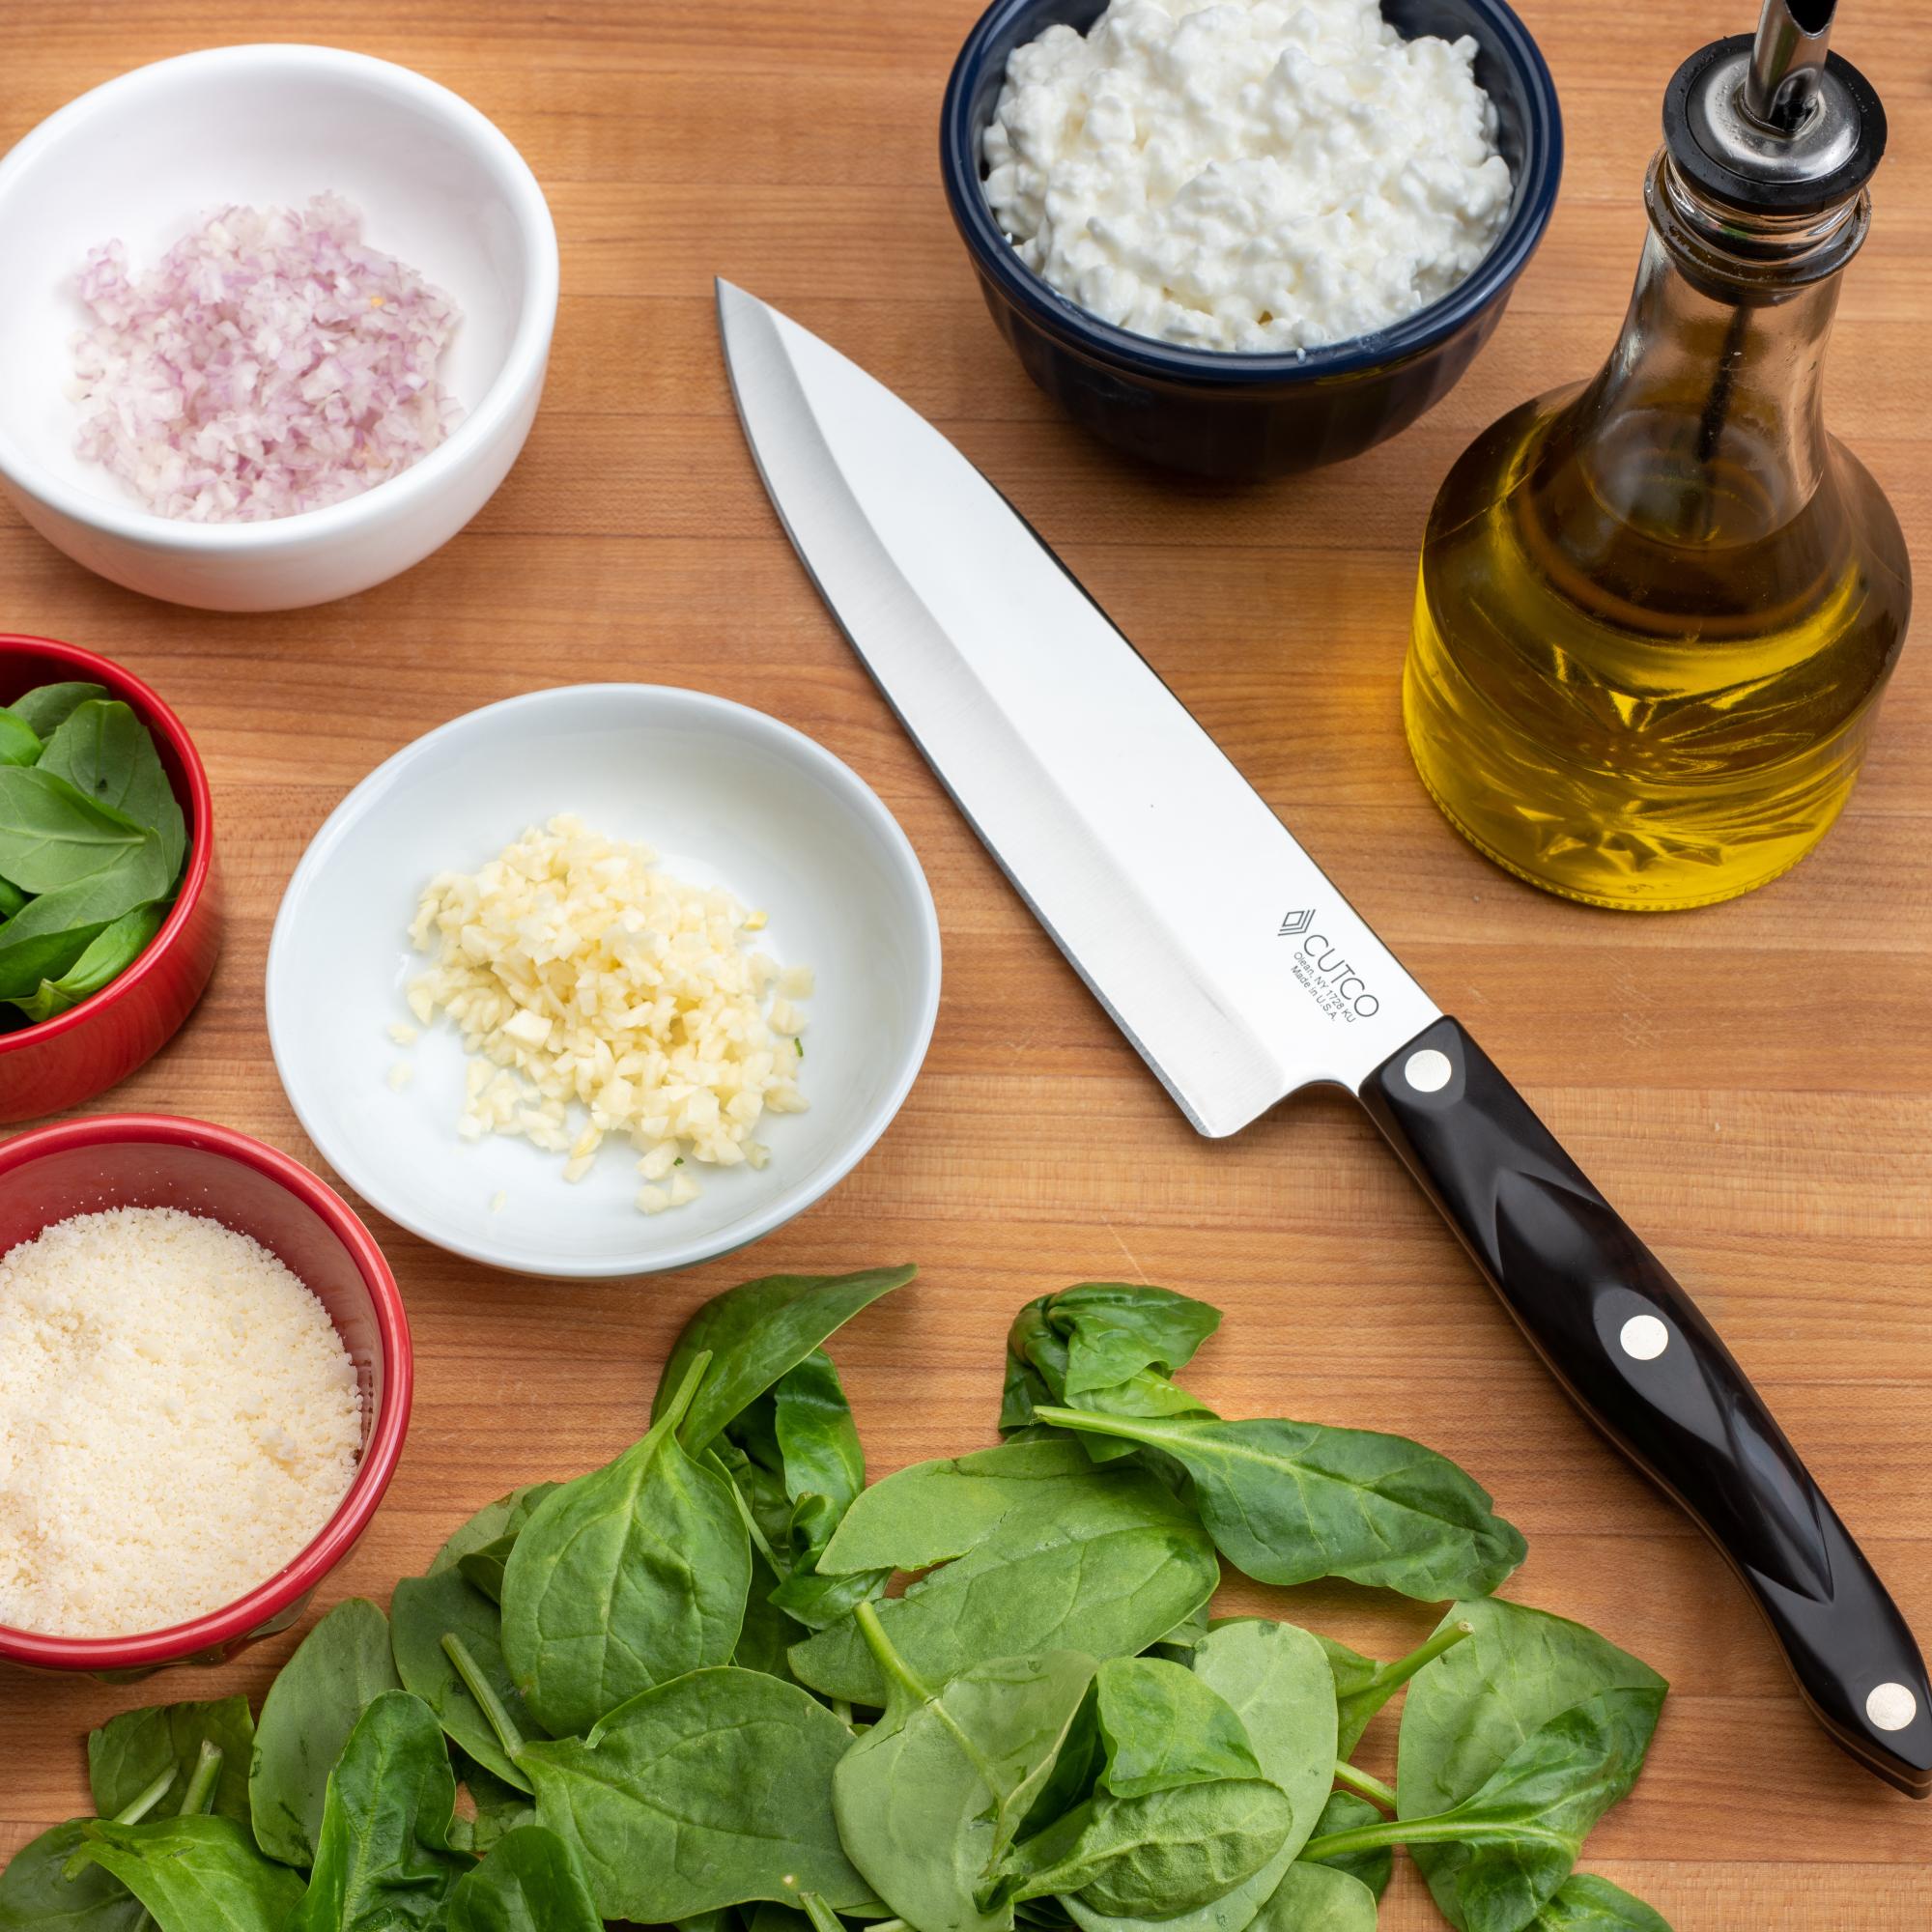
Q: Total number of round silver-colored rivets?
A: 3